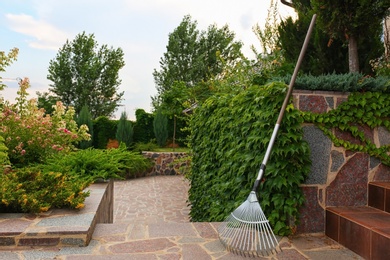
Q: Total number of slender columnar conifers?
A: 3